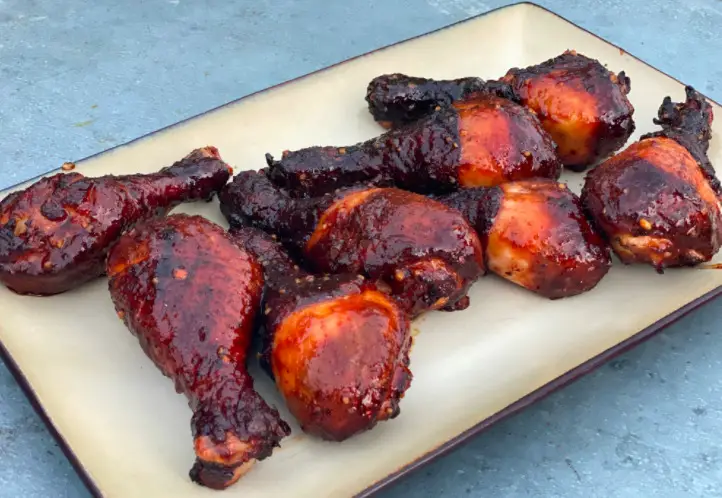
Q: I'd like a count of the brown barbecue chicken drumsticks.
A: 8